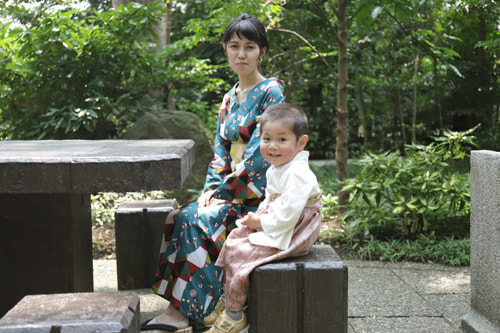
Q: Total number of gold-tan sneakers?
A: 2